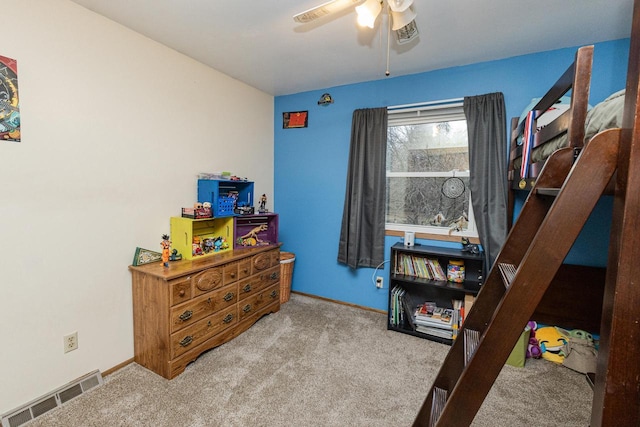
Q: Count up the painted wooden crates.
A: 3